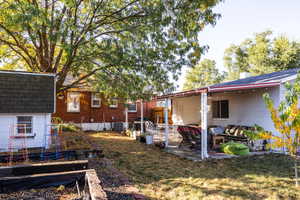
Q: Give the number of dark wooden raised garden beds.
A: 2